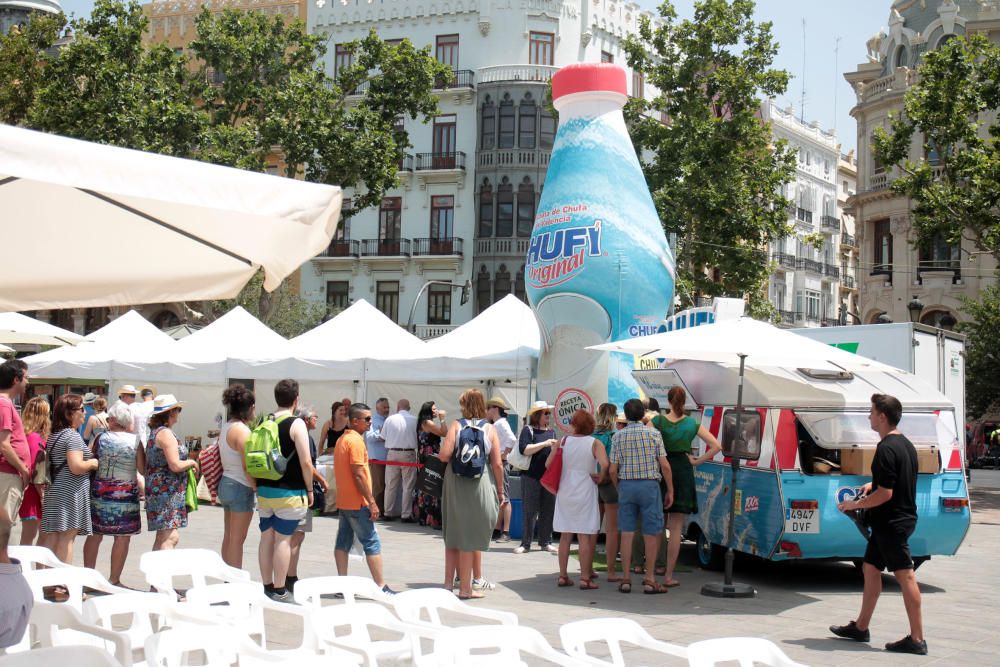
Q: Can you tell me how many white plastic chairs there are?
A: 14